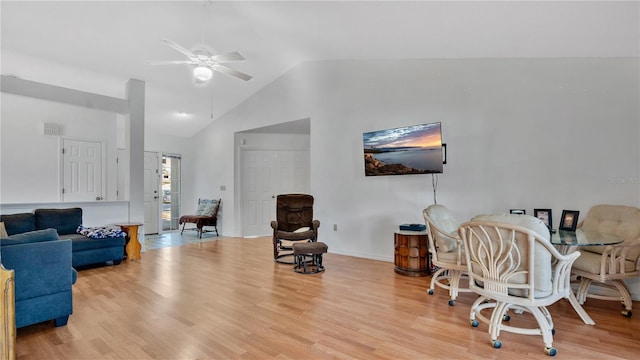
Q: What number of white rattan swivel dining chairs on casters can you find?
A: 3